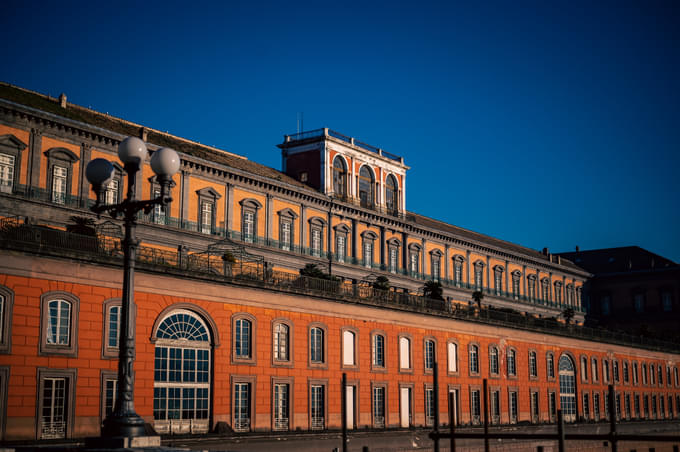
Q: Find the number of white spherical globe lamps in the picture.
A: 3